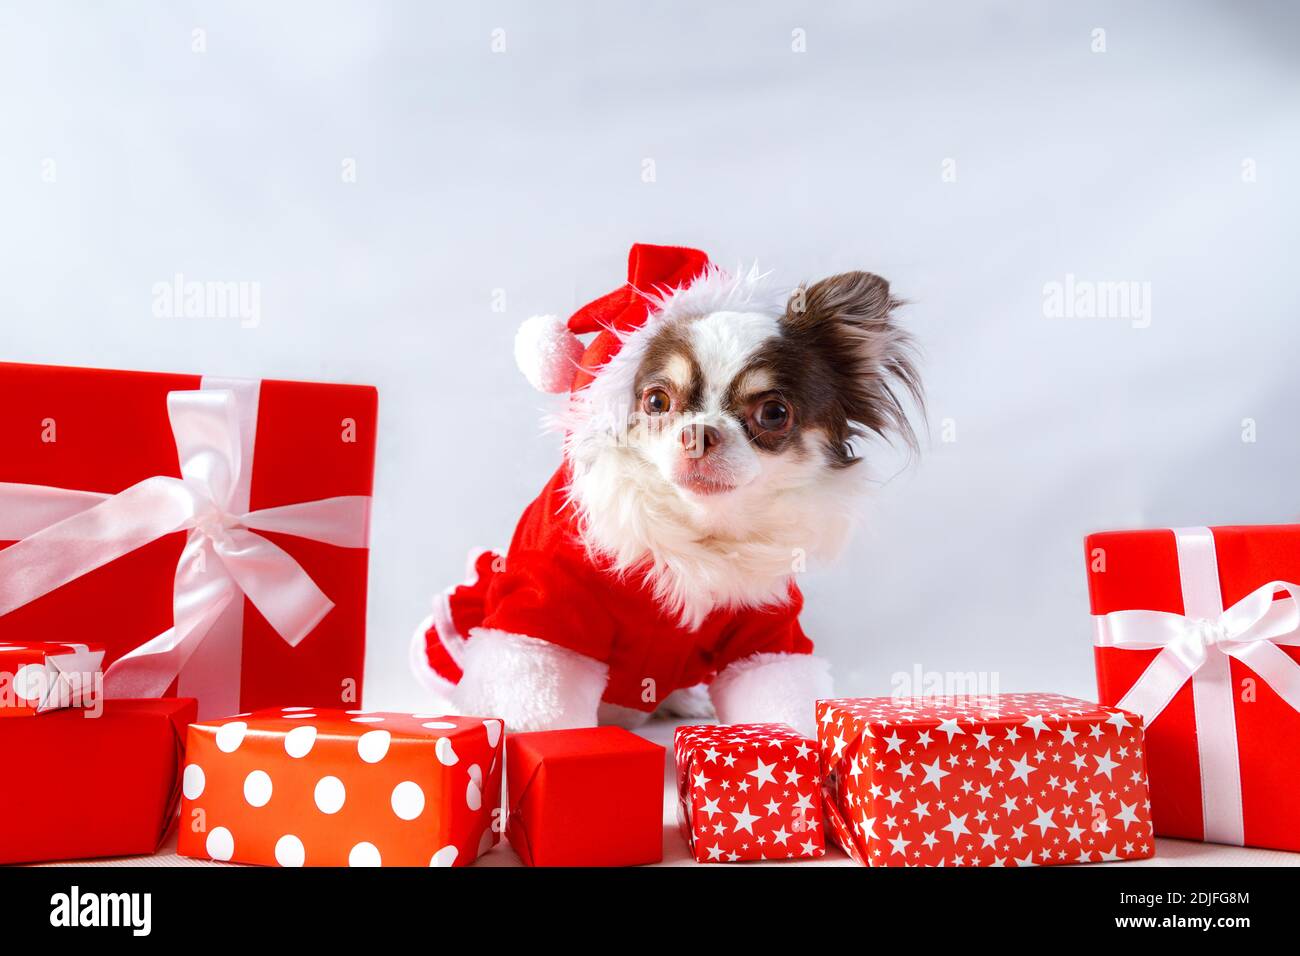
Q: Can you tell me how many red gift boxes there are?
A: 8